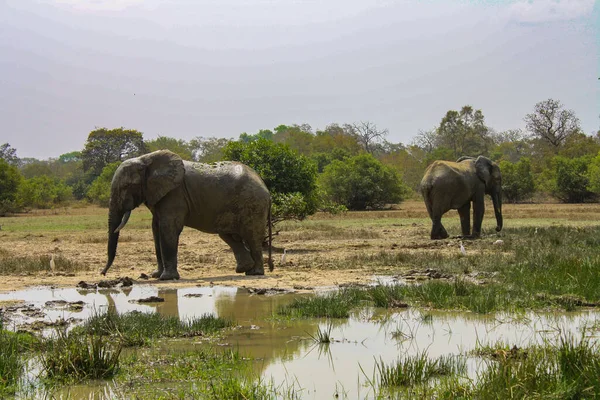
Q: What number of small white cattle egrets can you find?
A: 5